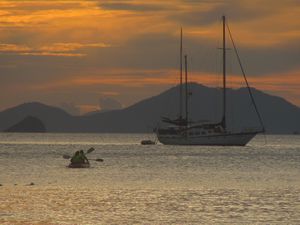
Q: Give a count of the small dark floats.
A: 3